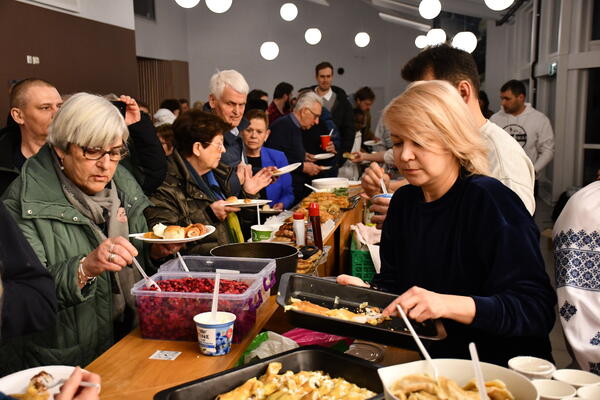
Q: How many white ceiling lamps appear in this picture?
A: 11